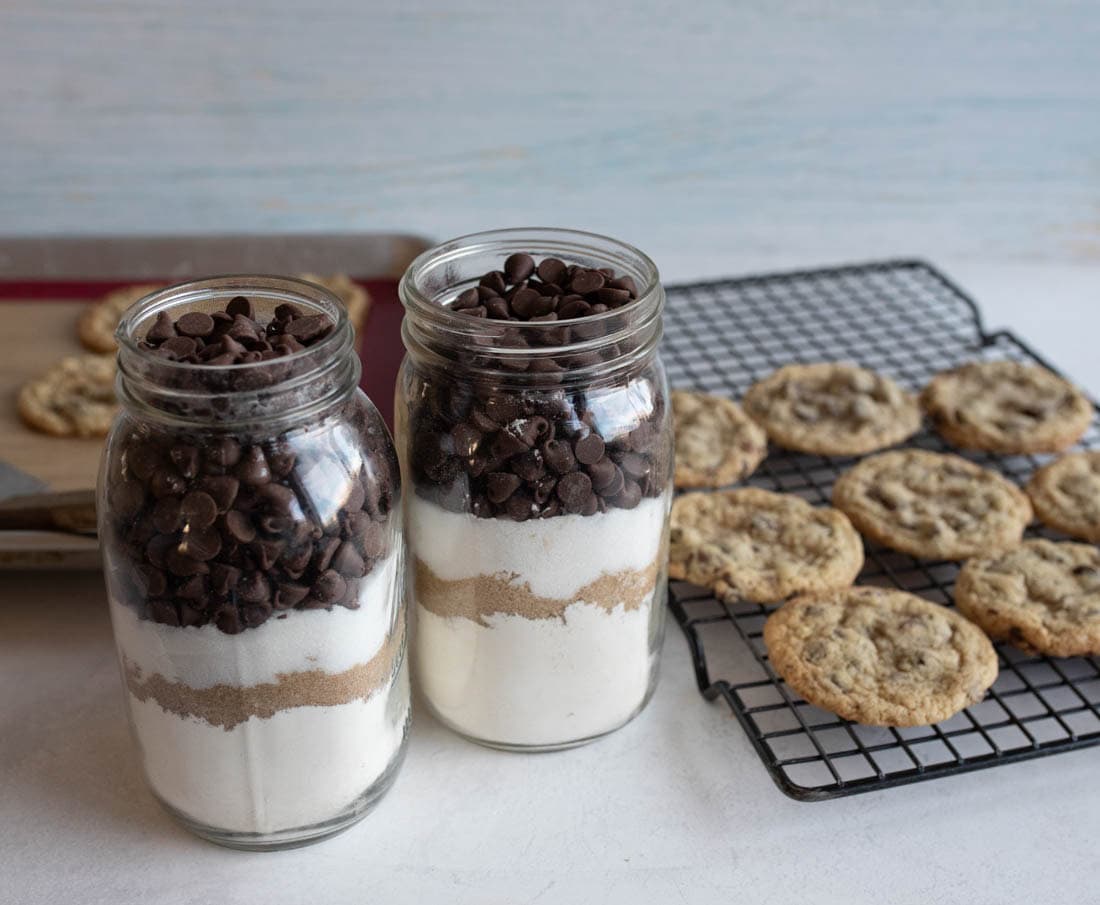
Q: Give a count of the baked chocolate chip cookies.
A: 11